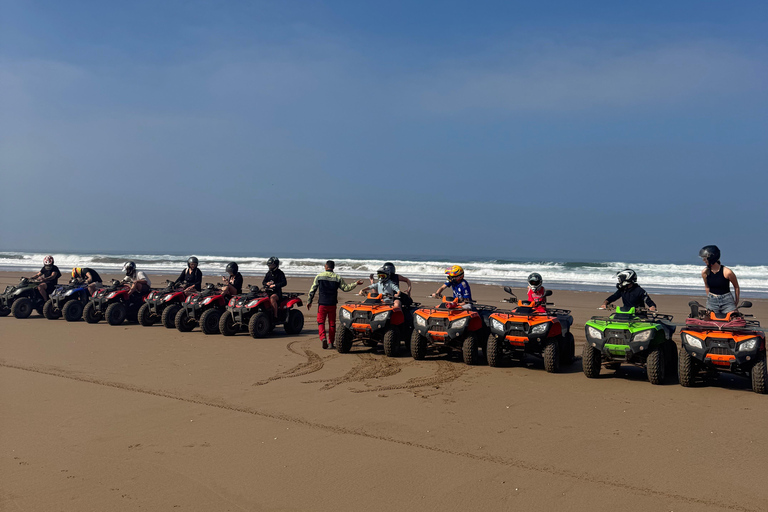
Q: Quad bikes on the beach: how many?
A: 11